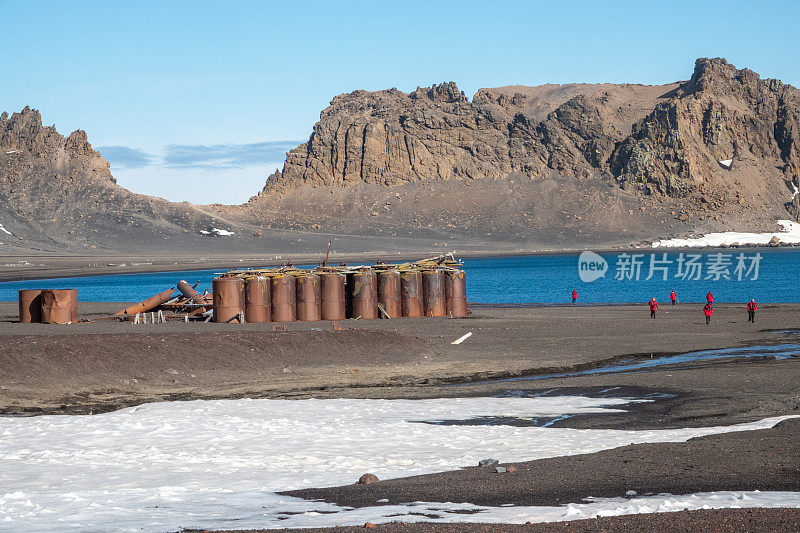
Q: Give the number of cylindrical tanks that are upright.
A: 12